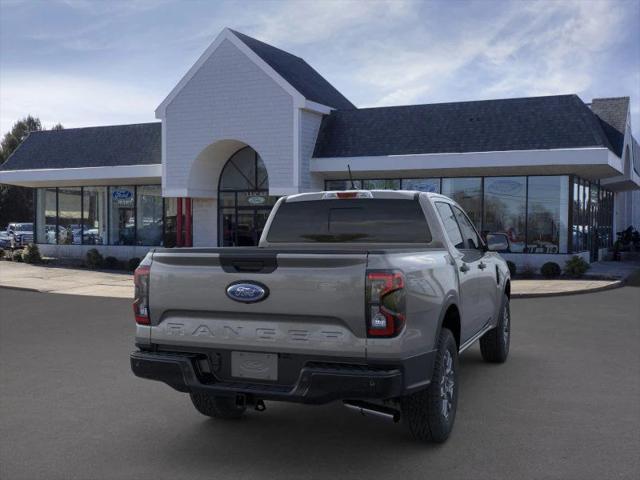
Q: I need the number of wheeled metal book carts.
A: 0